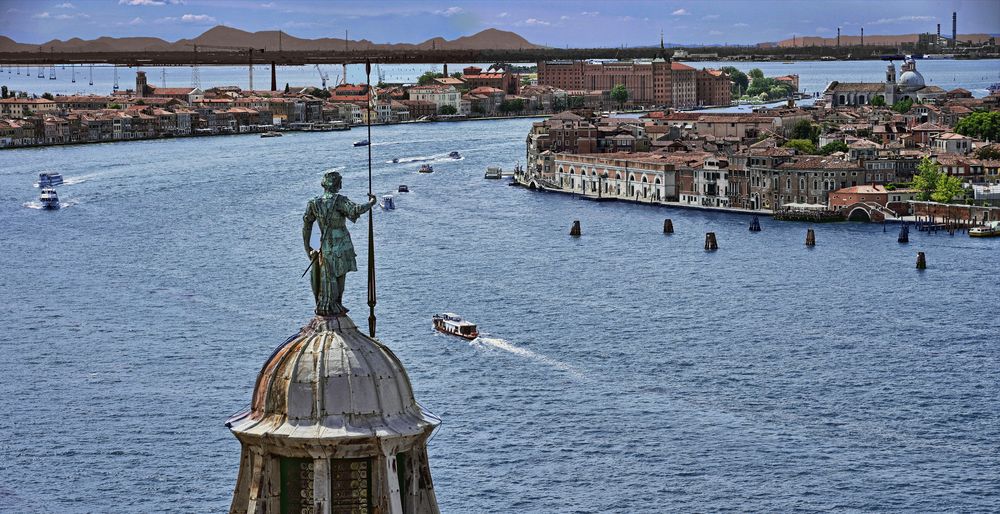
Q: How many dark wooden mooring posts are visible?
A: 7